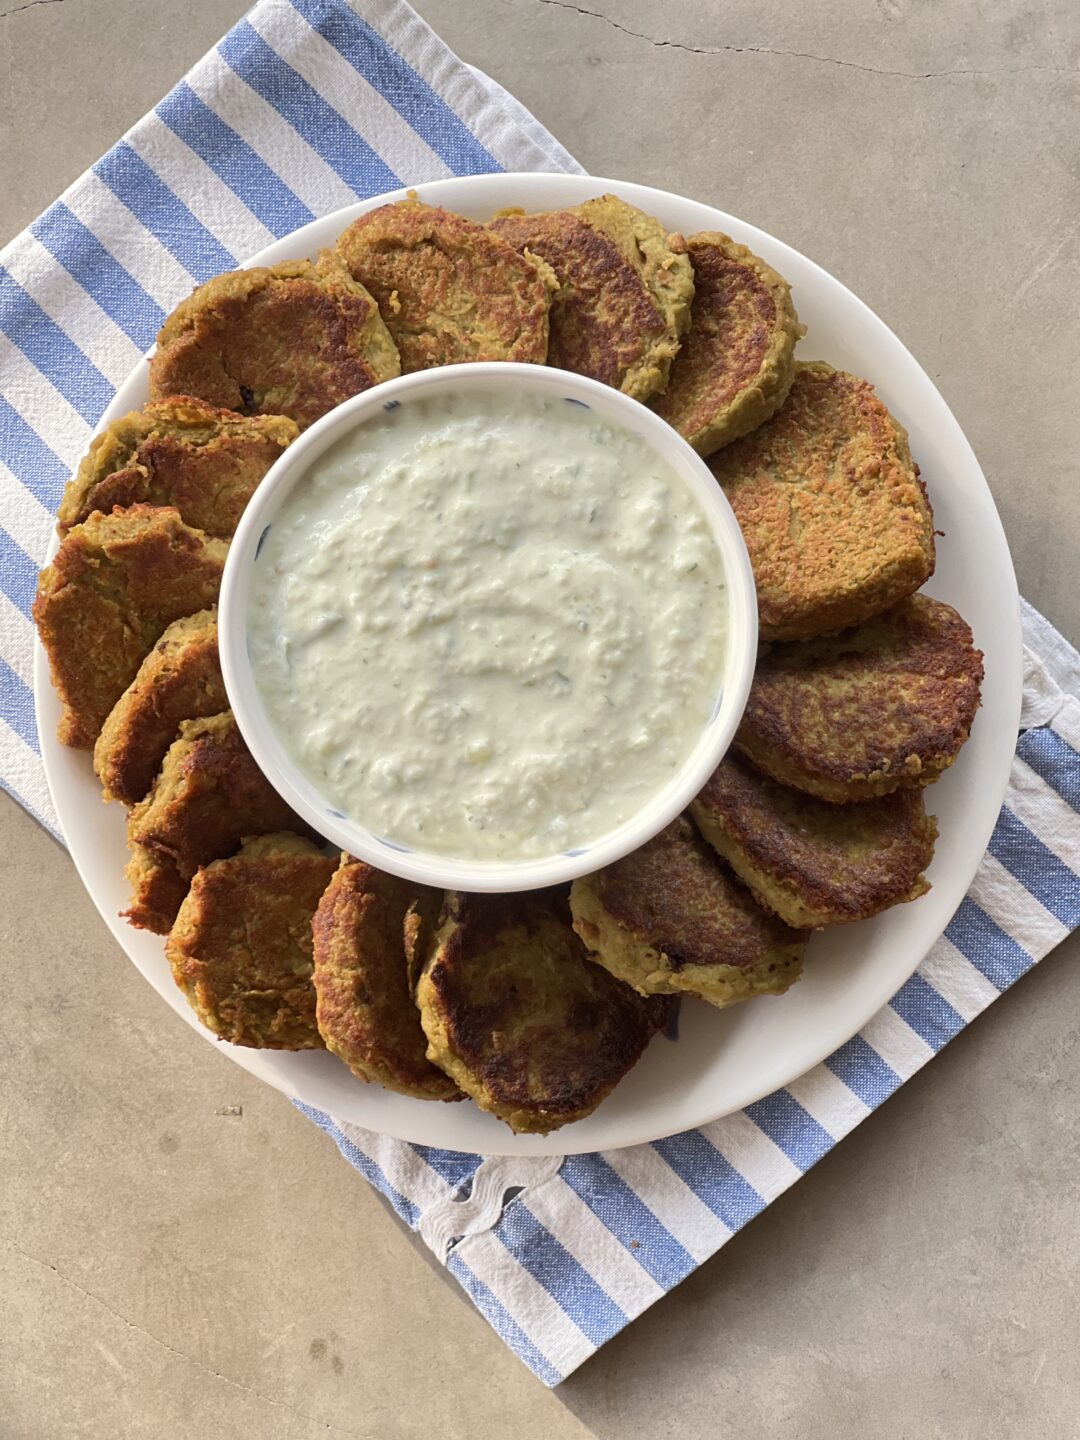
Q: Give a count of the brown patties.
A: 15